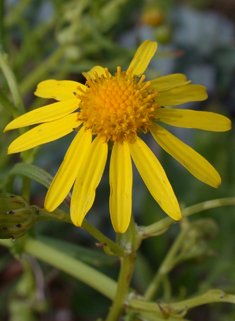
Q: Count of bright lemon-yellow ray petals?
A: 13